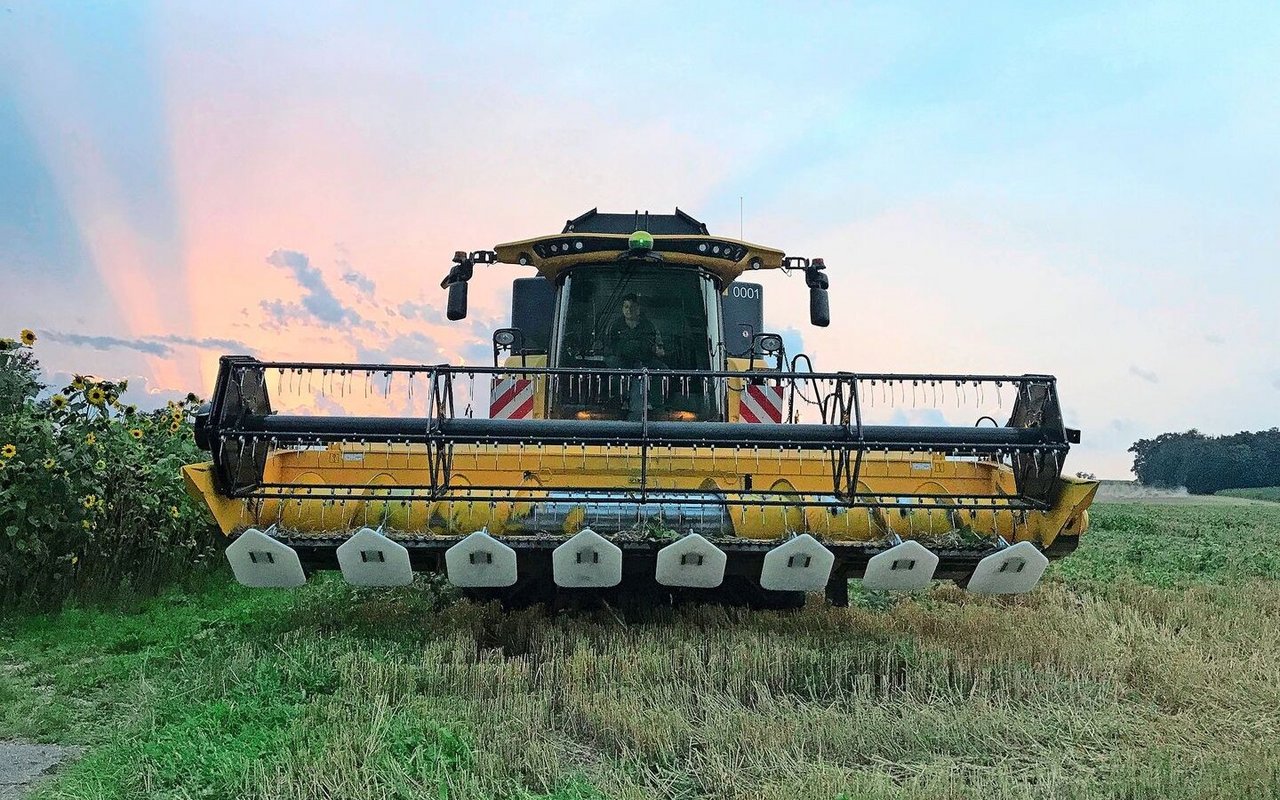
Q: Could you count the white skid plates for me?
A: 8